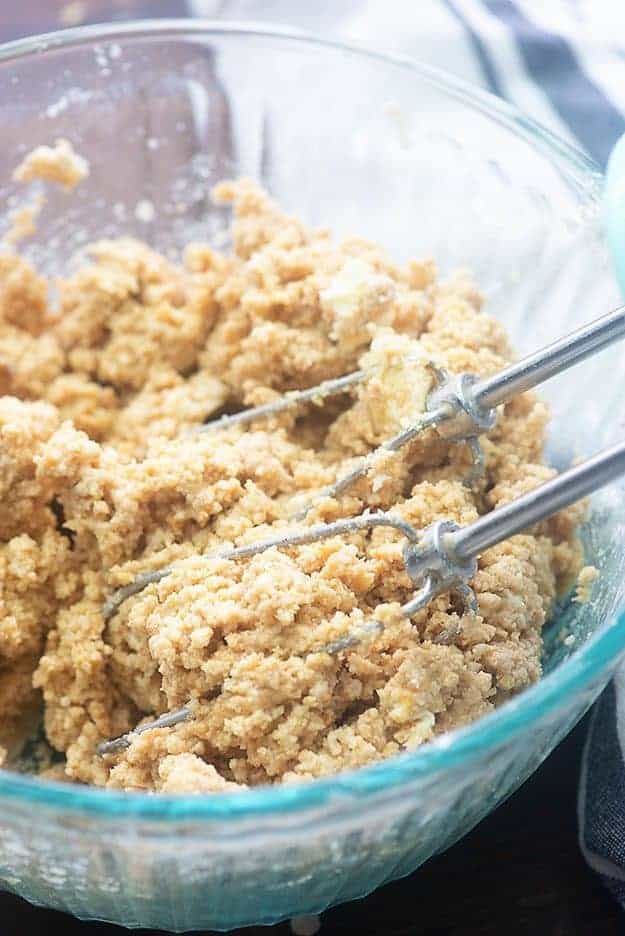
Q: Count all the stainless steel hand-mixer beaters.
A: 2